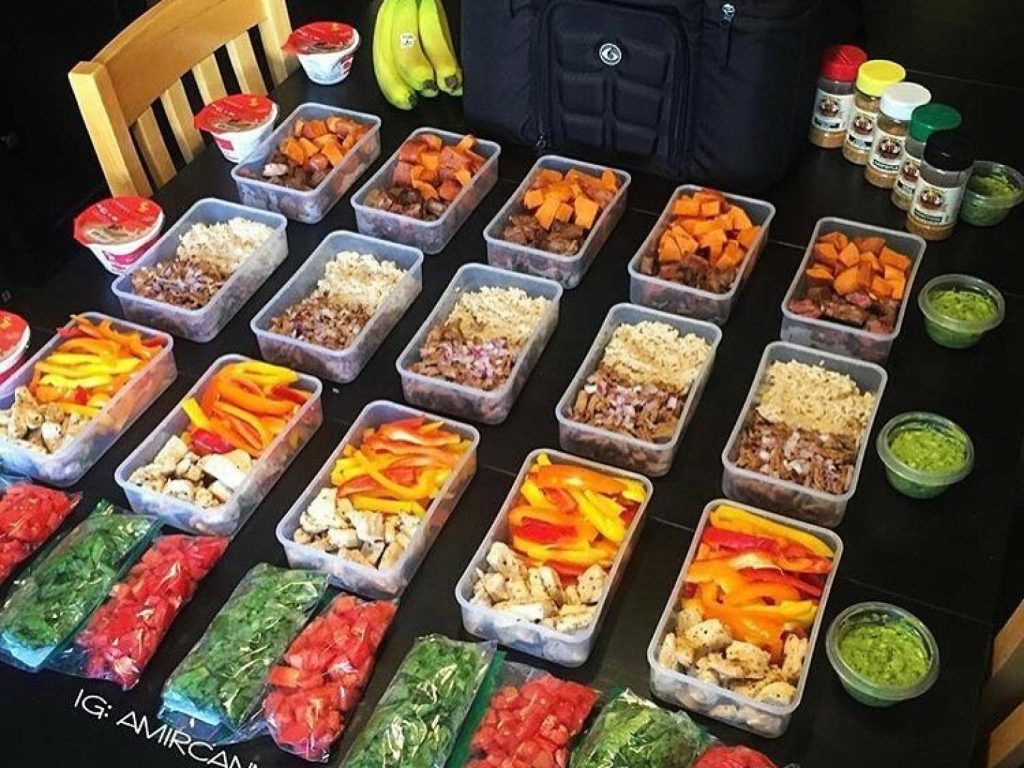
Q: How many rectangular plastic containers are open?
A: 15